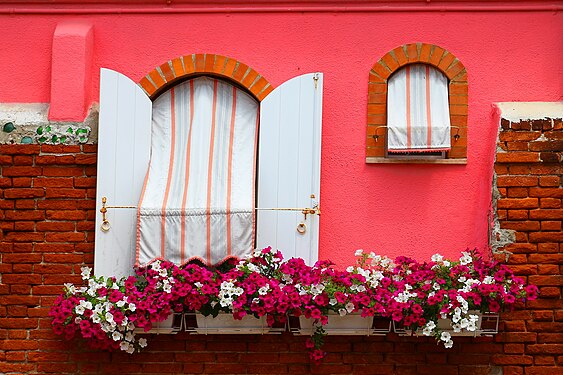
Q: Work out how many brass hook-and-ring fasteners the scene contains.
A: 2